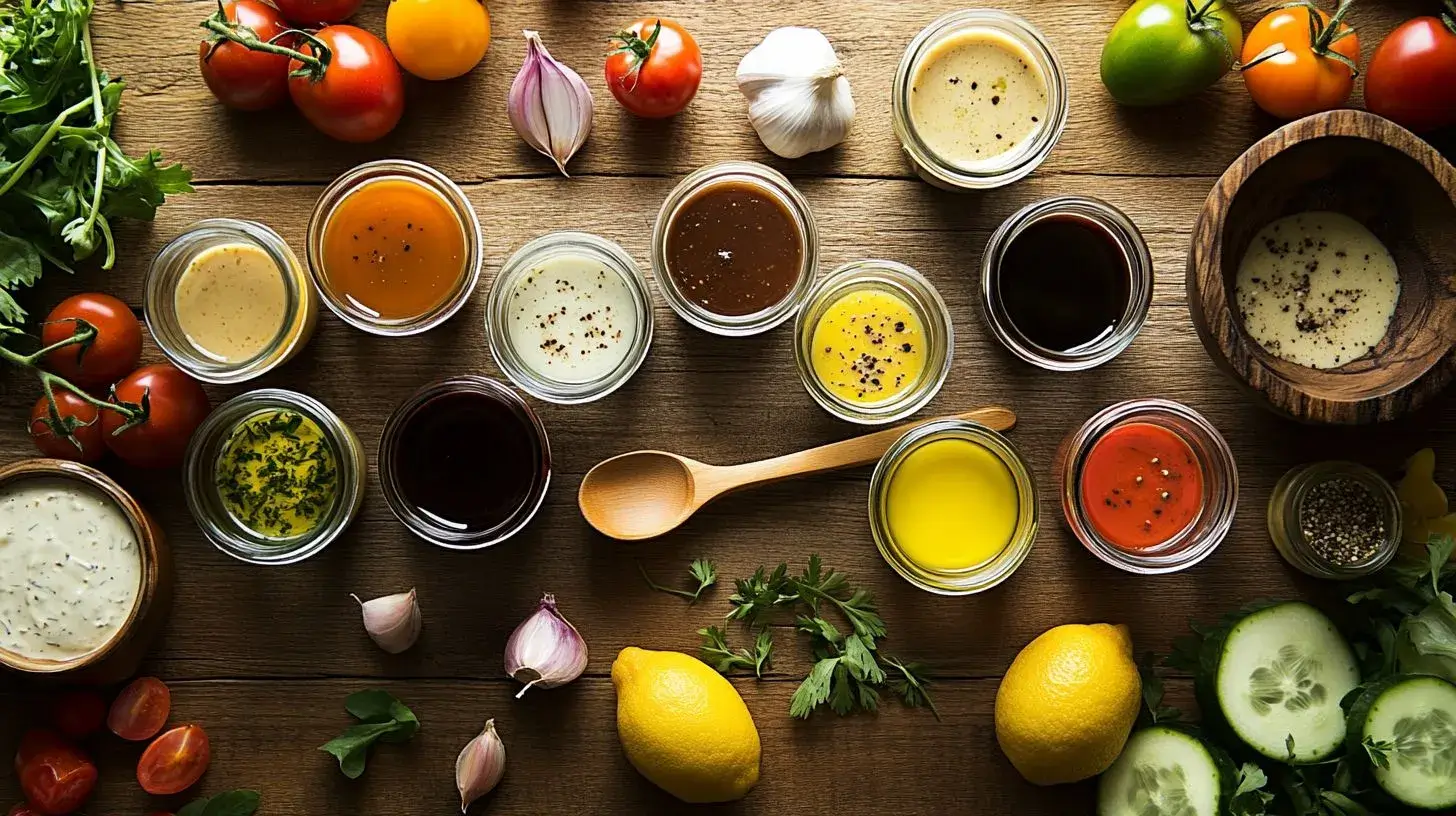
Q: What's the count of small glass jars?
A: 12